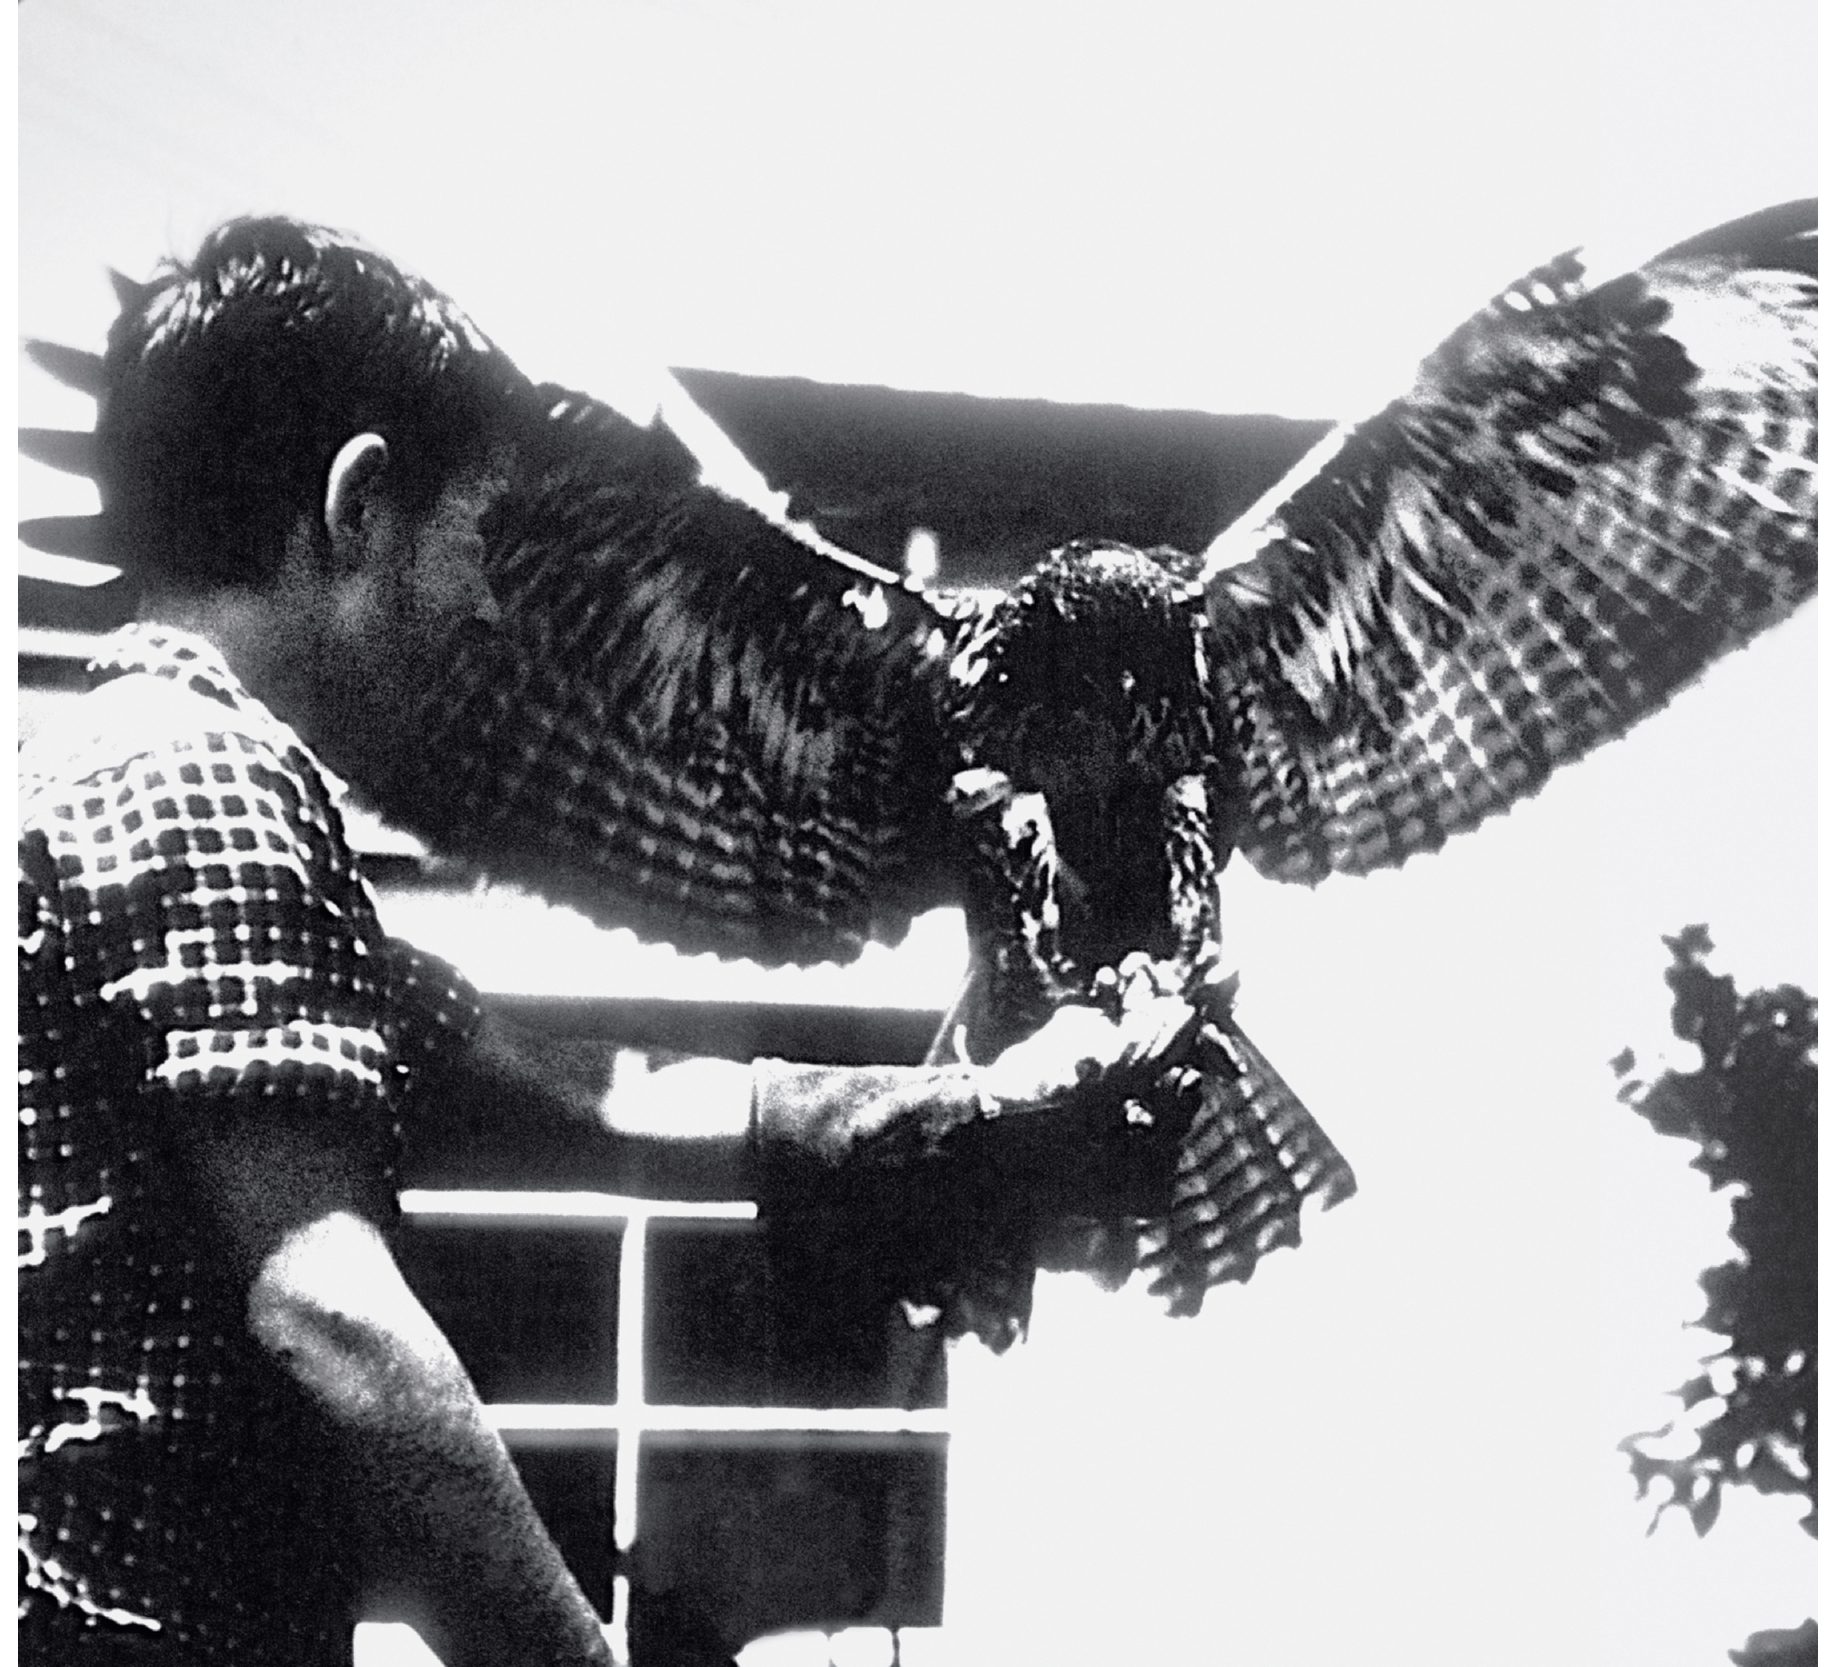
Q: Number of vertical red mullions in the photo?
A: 0